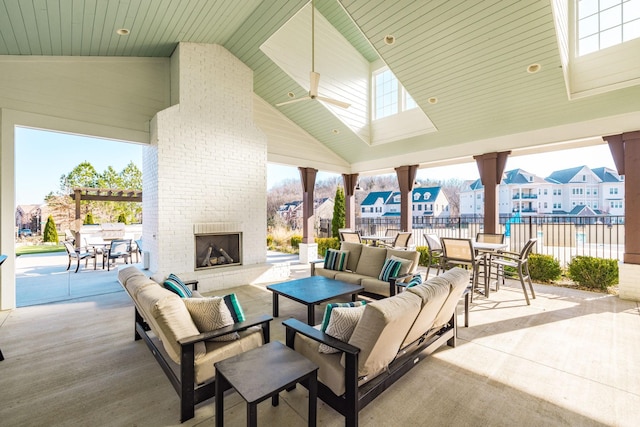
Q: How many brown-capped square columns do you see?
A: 5